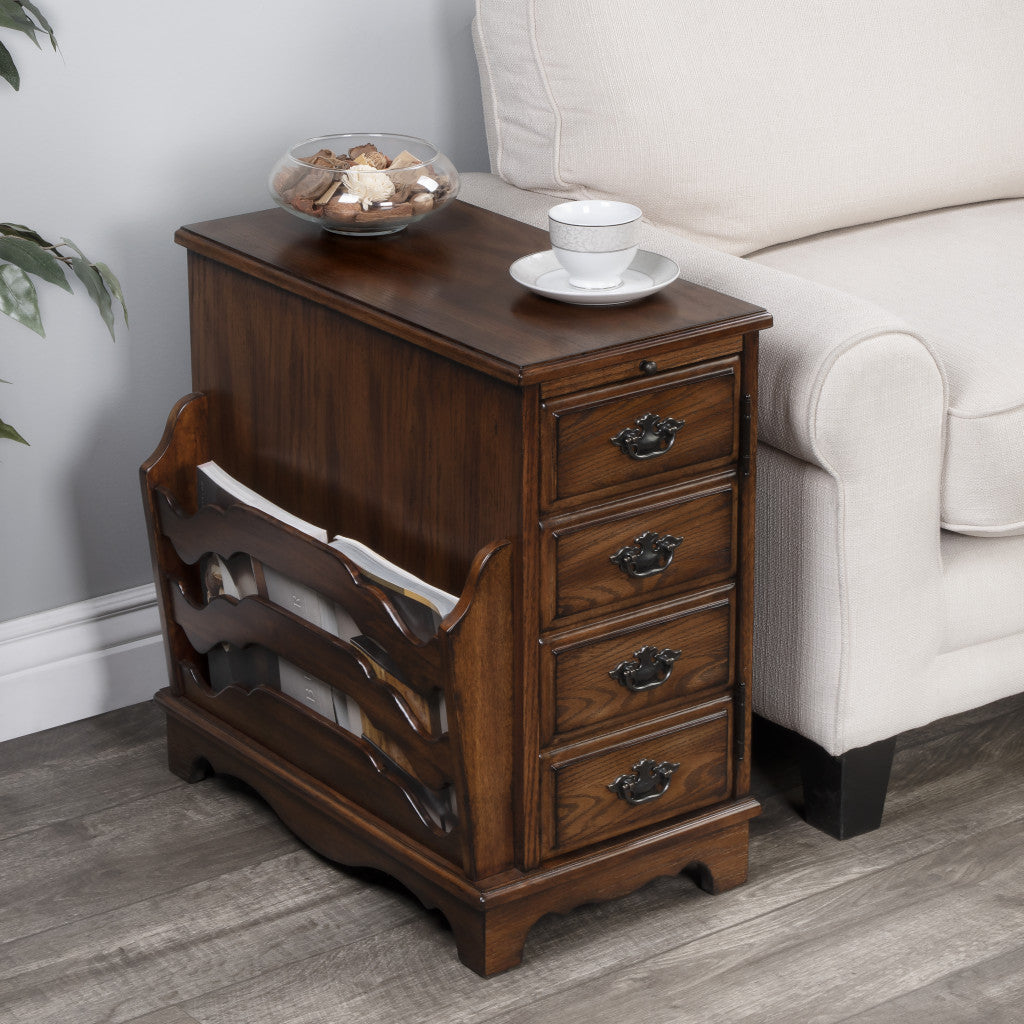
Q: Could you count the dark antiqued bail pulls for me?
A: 4